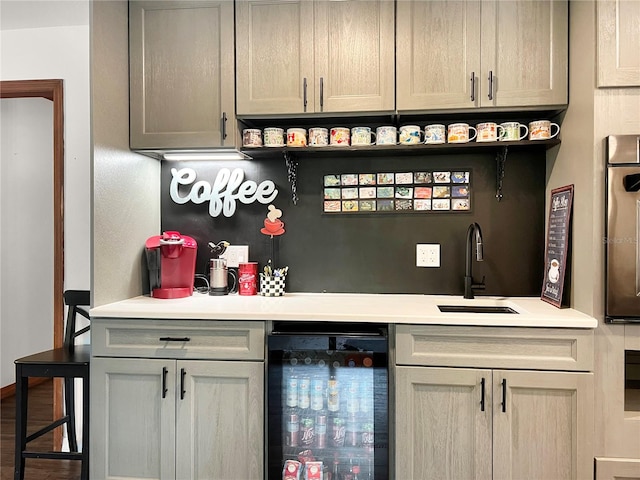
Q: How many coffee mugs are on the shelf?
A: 13